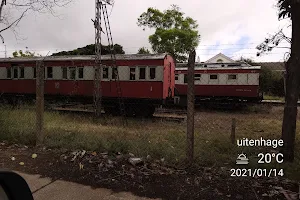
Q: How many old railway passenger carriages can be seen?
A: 2